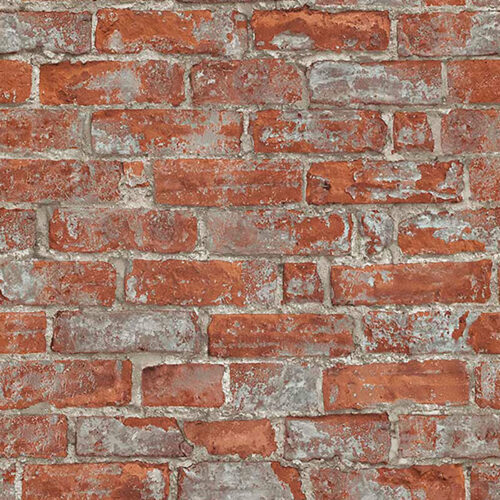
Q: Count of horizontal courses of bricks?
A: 10